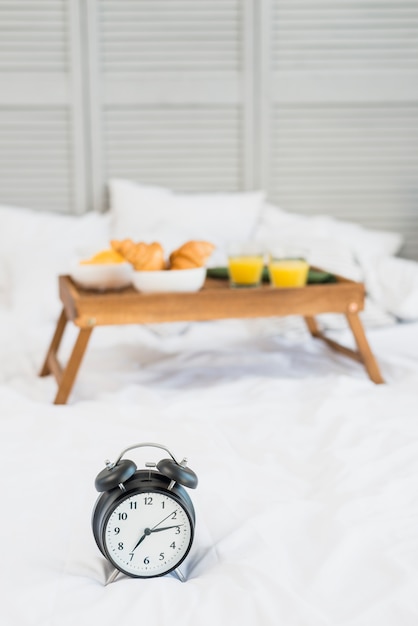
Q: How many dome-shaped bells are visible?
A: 2